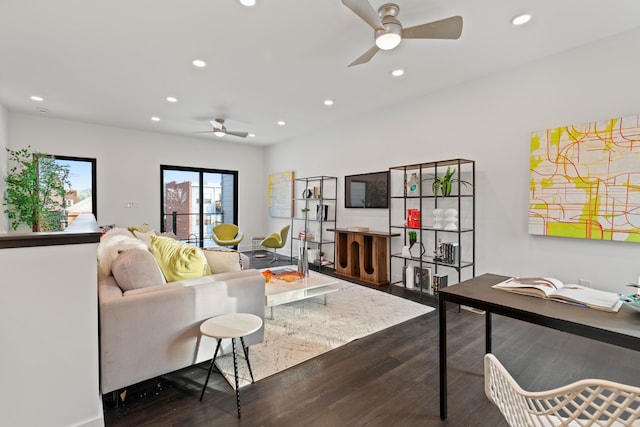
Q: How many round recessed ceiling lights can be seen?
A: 10